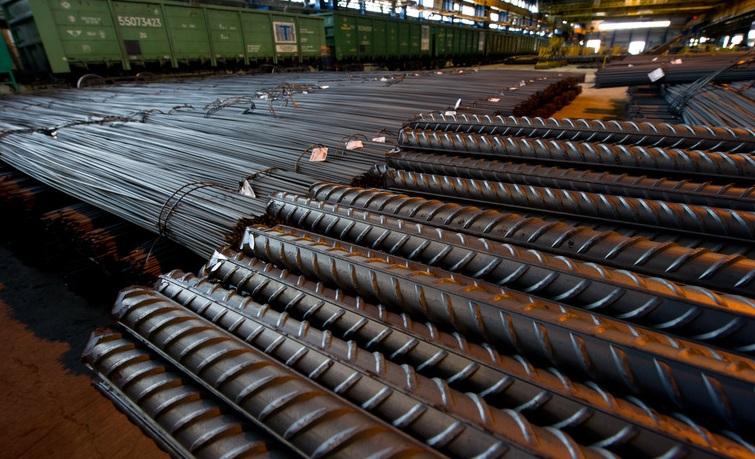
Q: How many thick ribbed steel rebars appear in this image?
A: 11